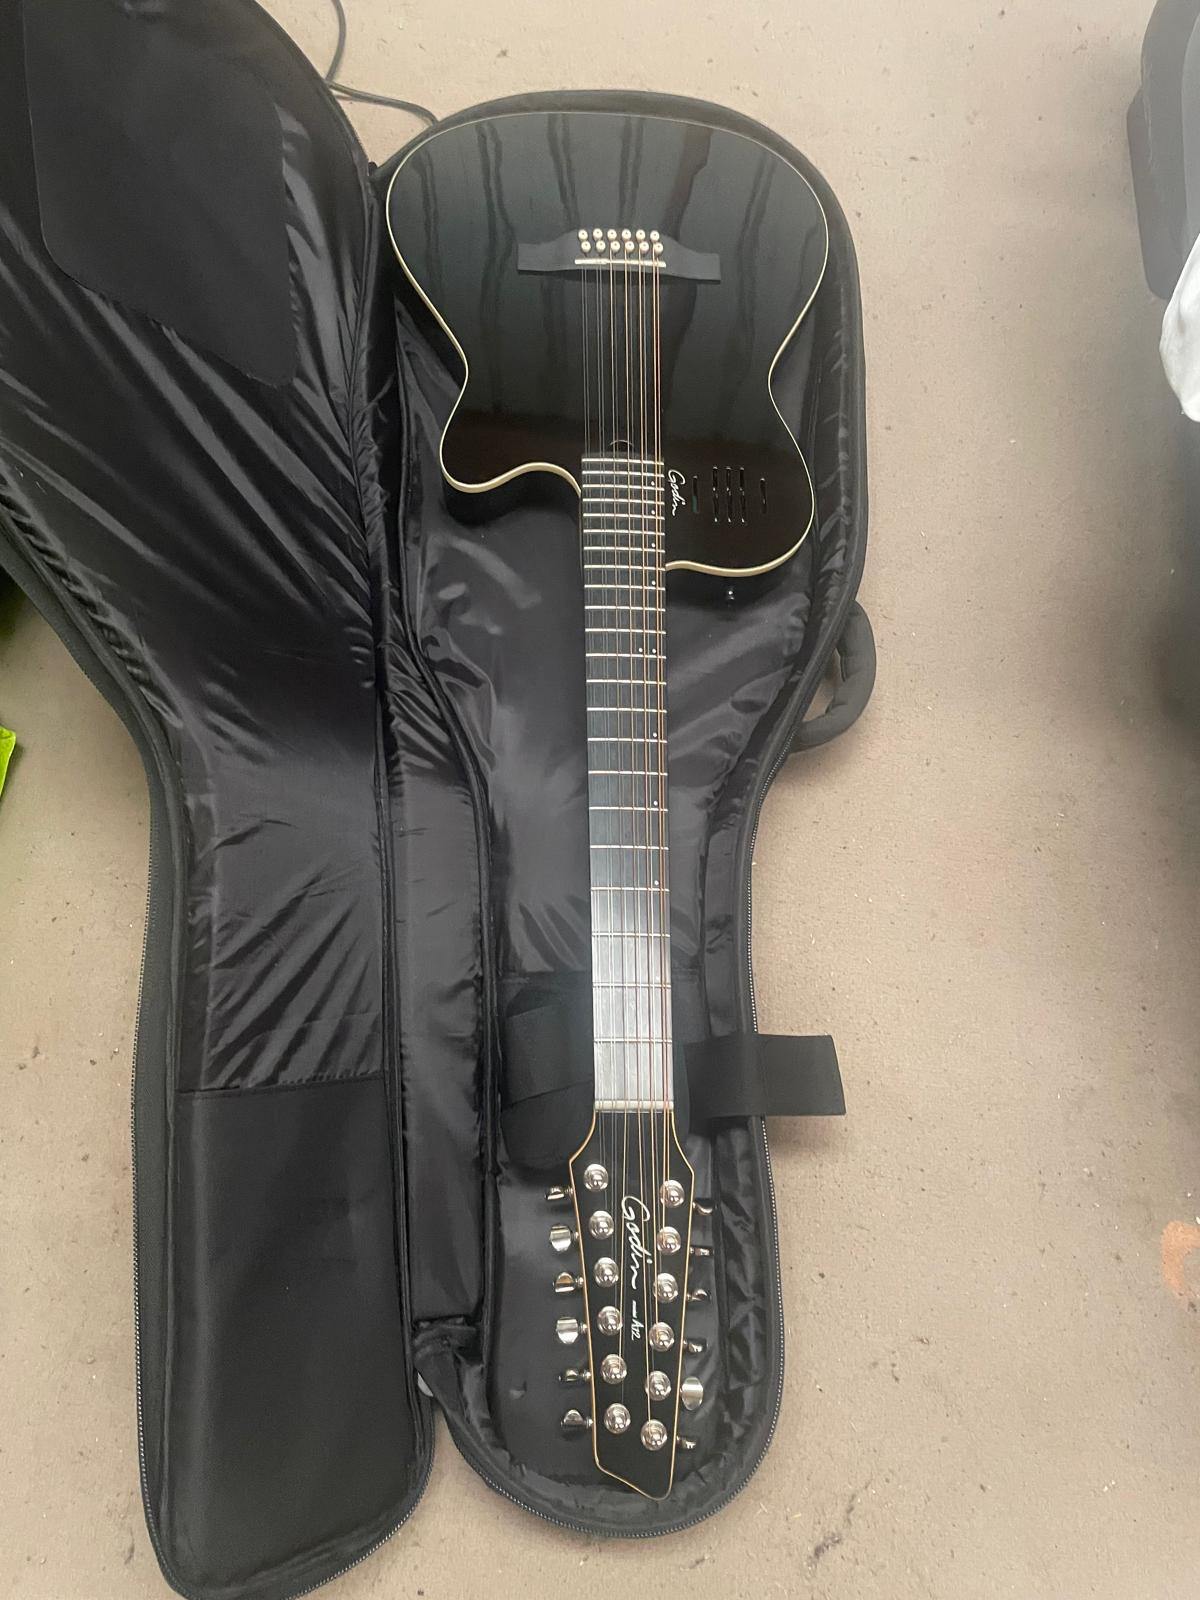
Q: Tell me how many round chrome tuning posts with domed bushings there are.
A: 12